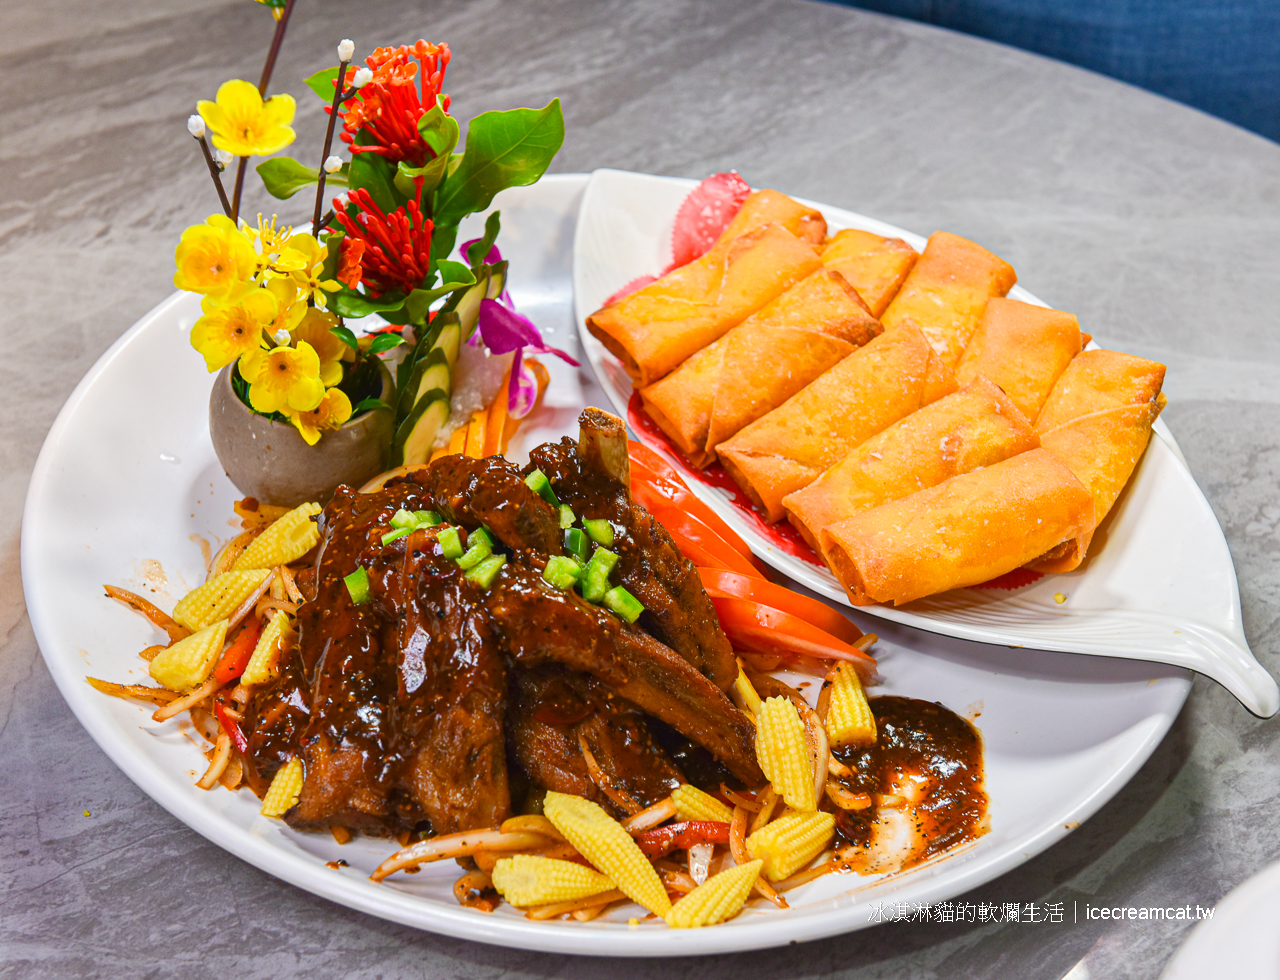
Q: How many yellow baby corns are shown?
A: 12